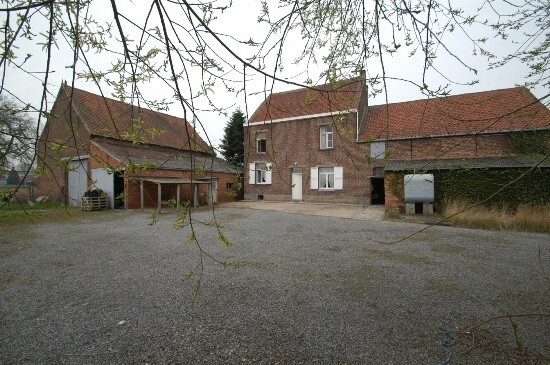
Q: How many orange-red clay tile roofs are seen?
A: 3